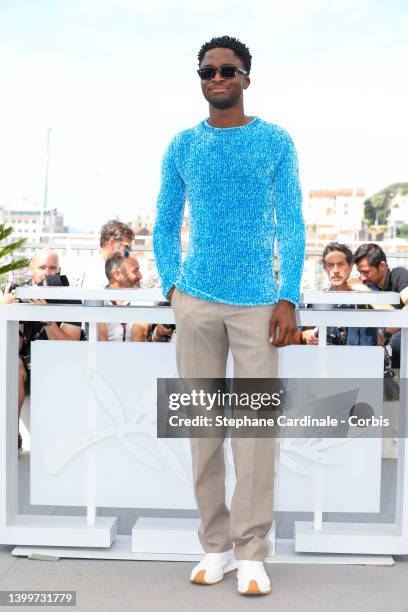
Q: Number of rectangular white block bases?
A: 3